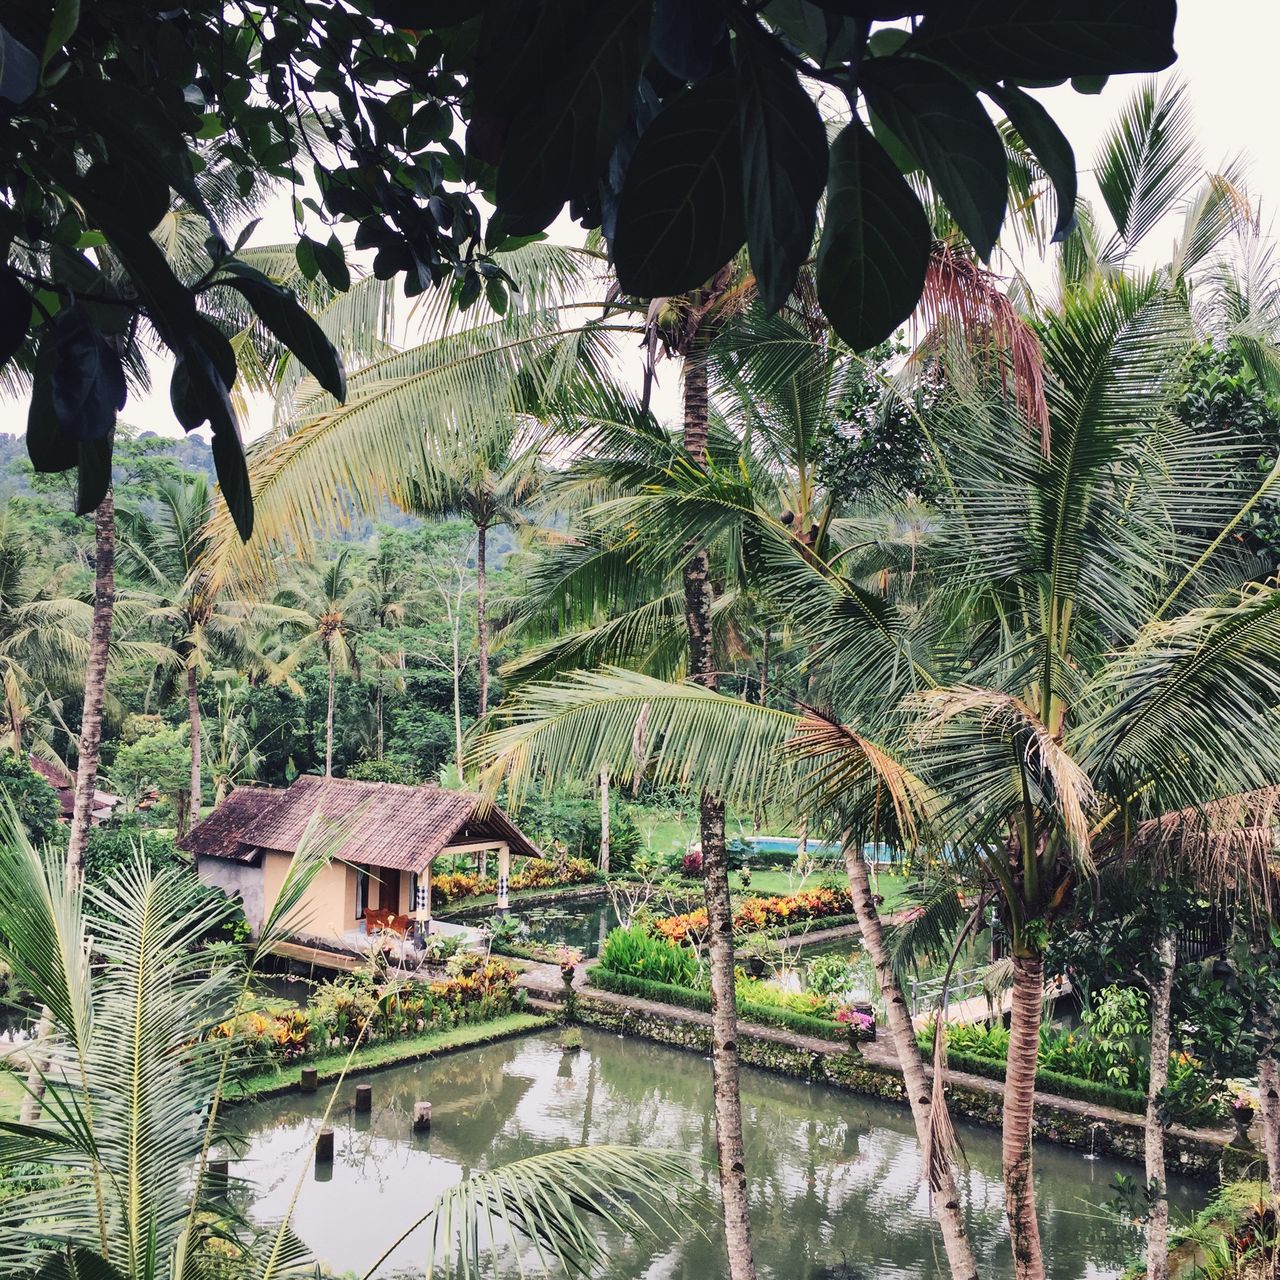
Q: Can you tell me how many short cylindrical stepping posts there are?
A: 5